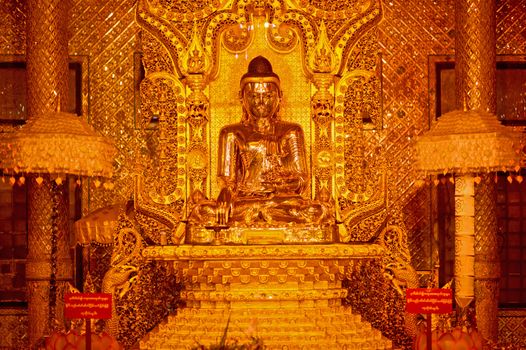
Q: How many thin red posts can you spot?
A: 2